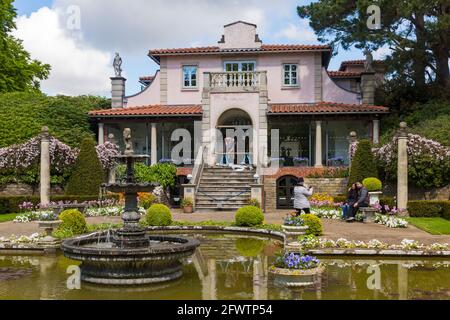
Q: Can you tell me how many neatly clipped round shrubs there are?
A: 5